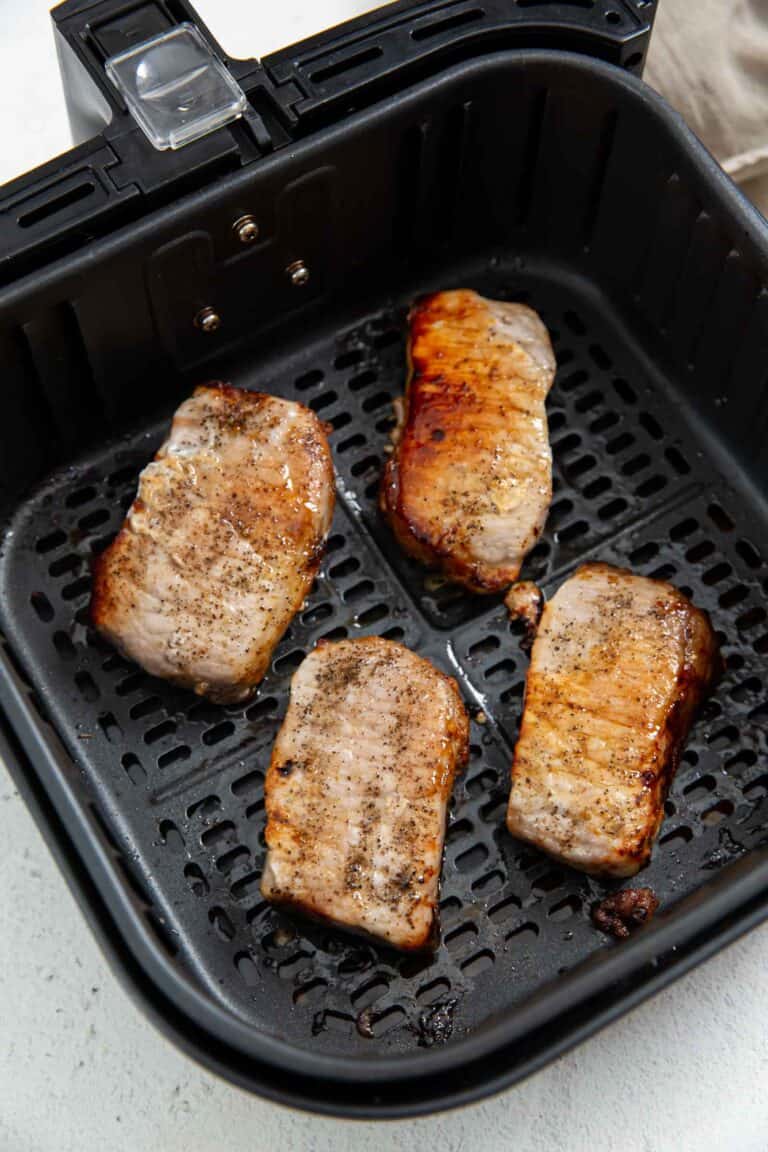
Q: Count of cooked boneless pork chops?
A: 4